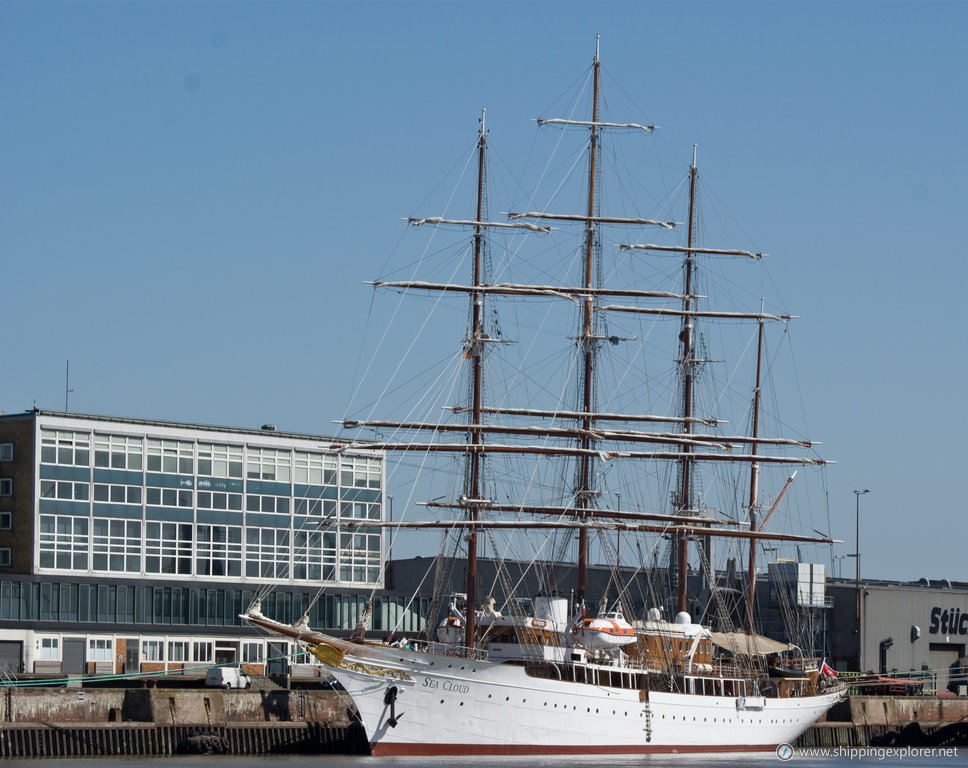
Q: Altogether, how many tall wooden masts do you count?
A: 4